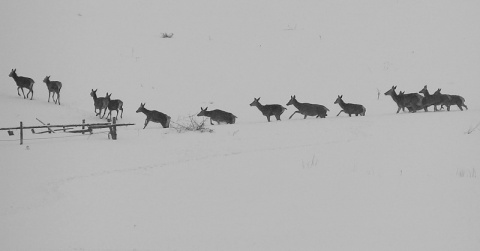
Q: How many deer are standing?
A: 13